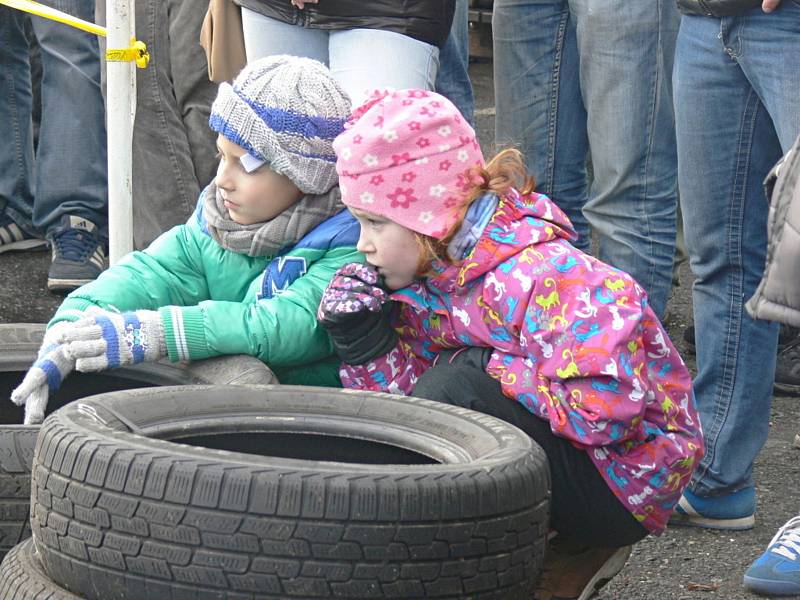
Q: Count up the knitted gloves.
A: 2